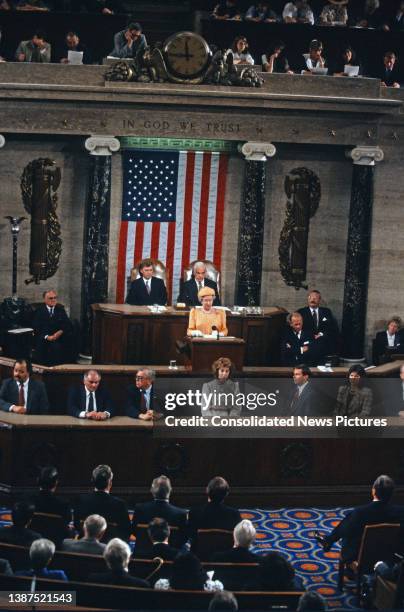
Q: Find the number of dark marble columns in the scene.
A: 3